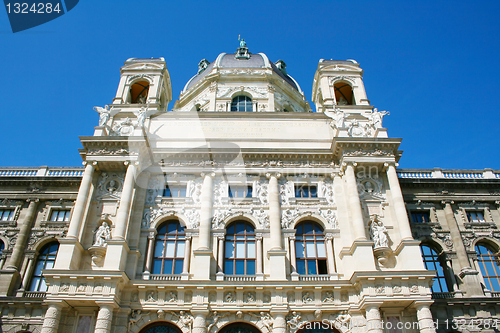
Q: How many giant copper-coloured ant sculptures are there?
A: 0